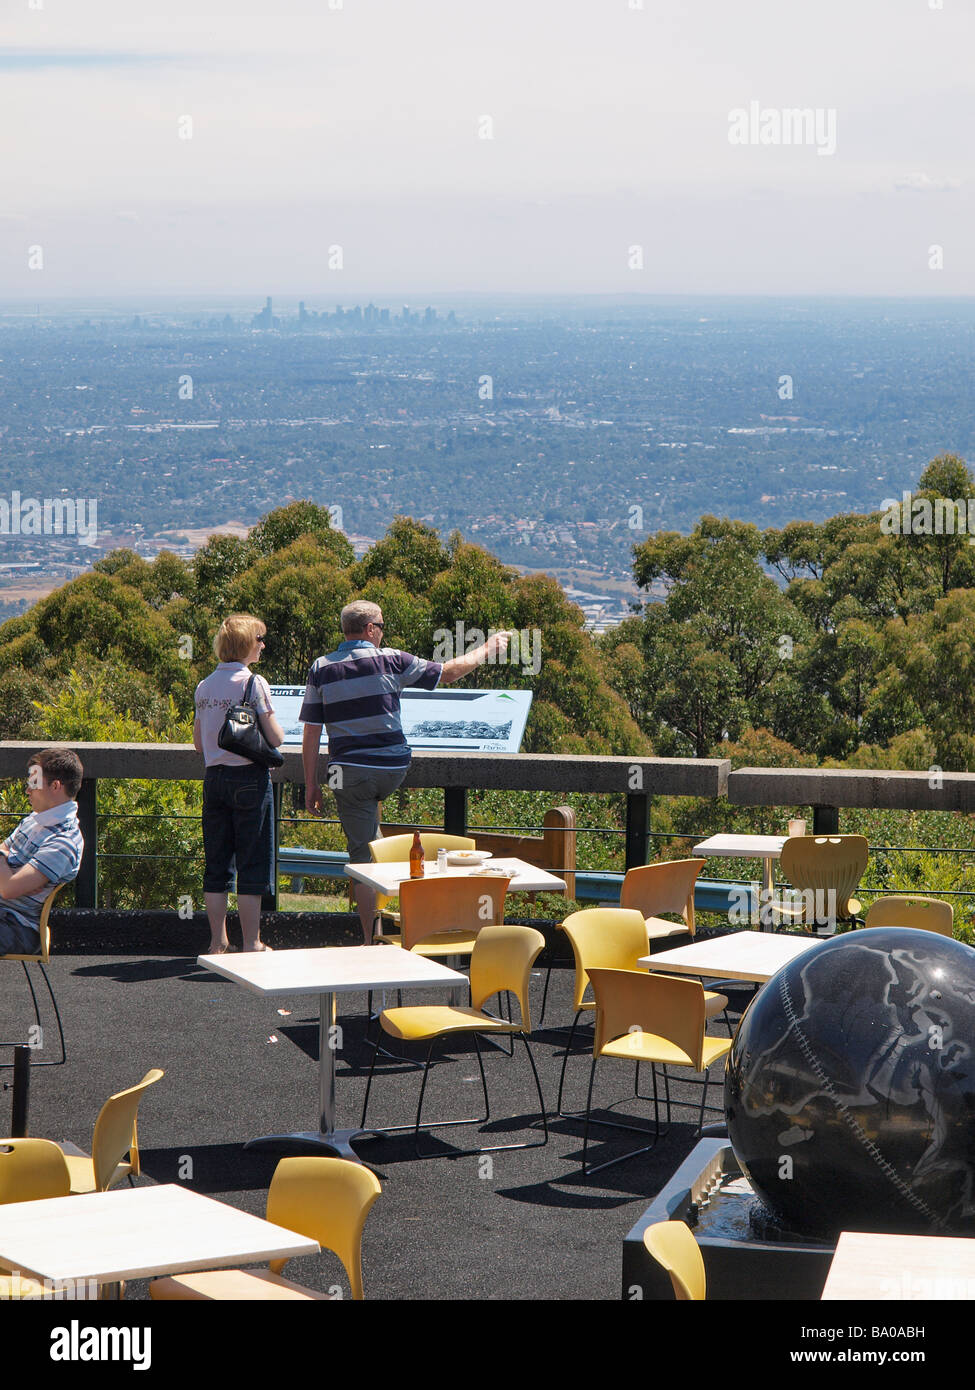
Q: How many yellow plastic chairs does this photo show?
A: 13